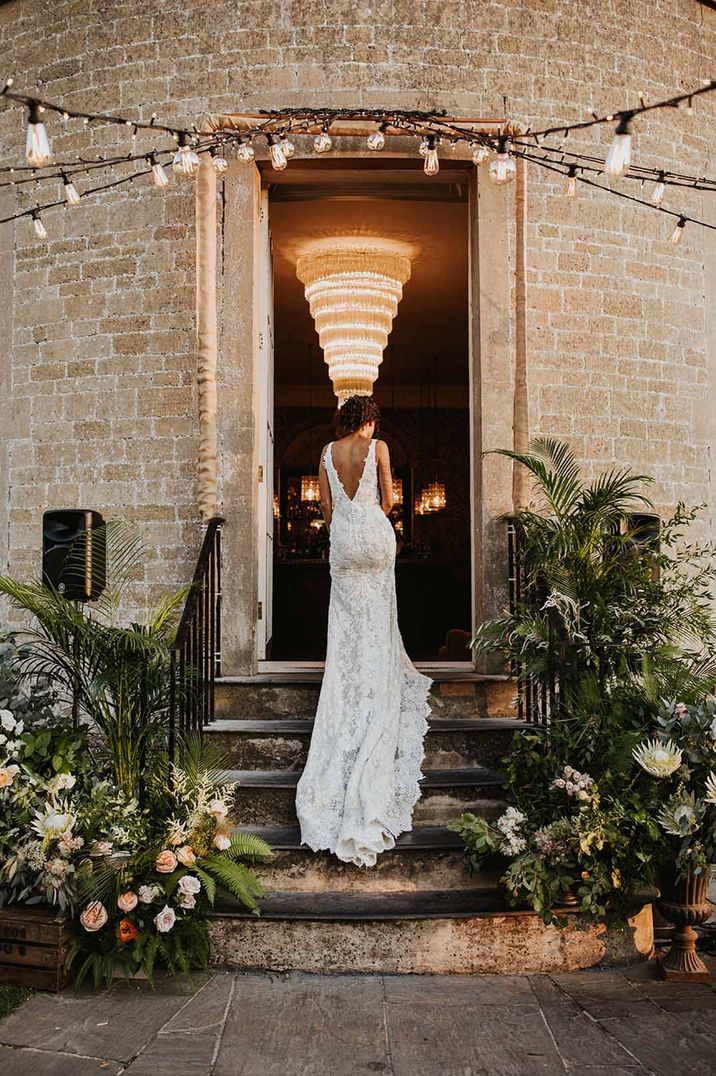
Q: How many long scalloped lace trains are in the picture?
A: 1